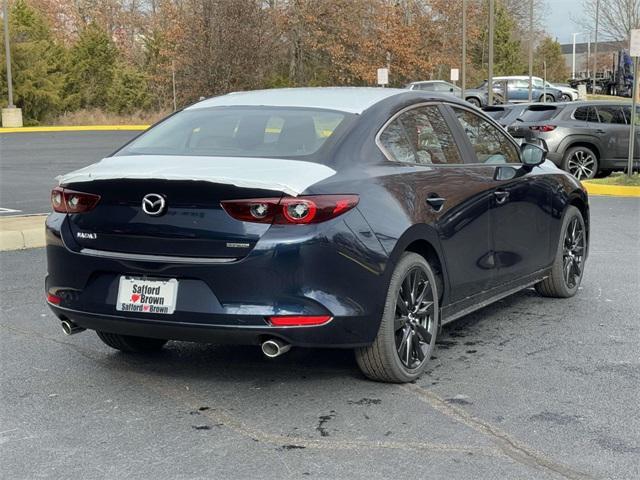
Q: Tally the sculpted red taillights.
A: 2